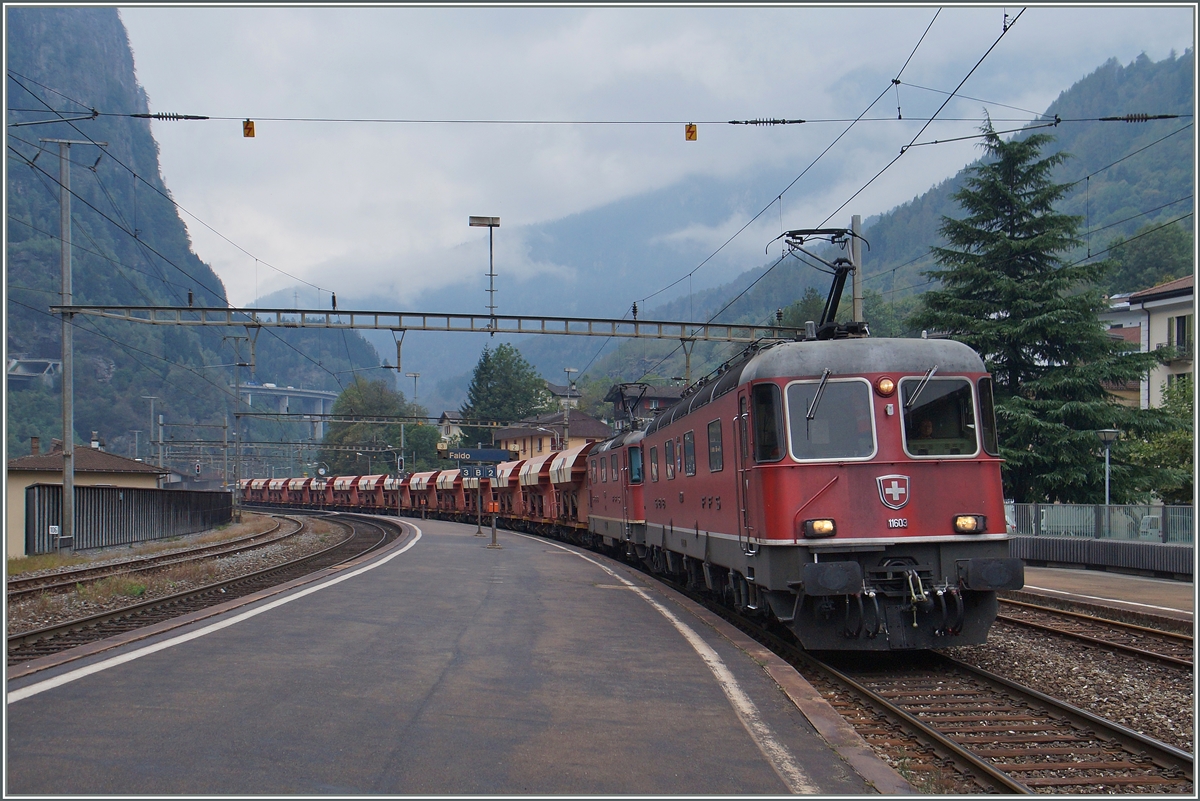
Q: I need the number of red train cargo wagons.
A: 14